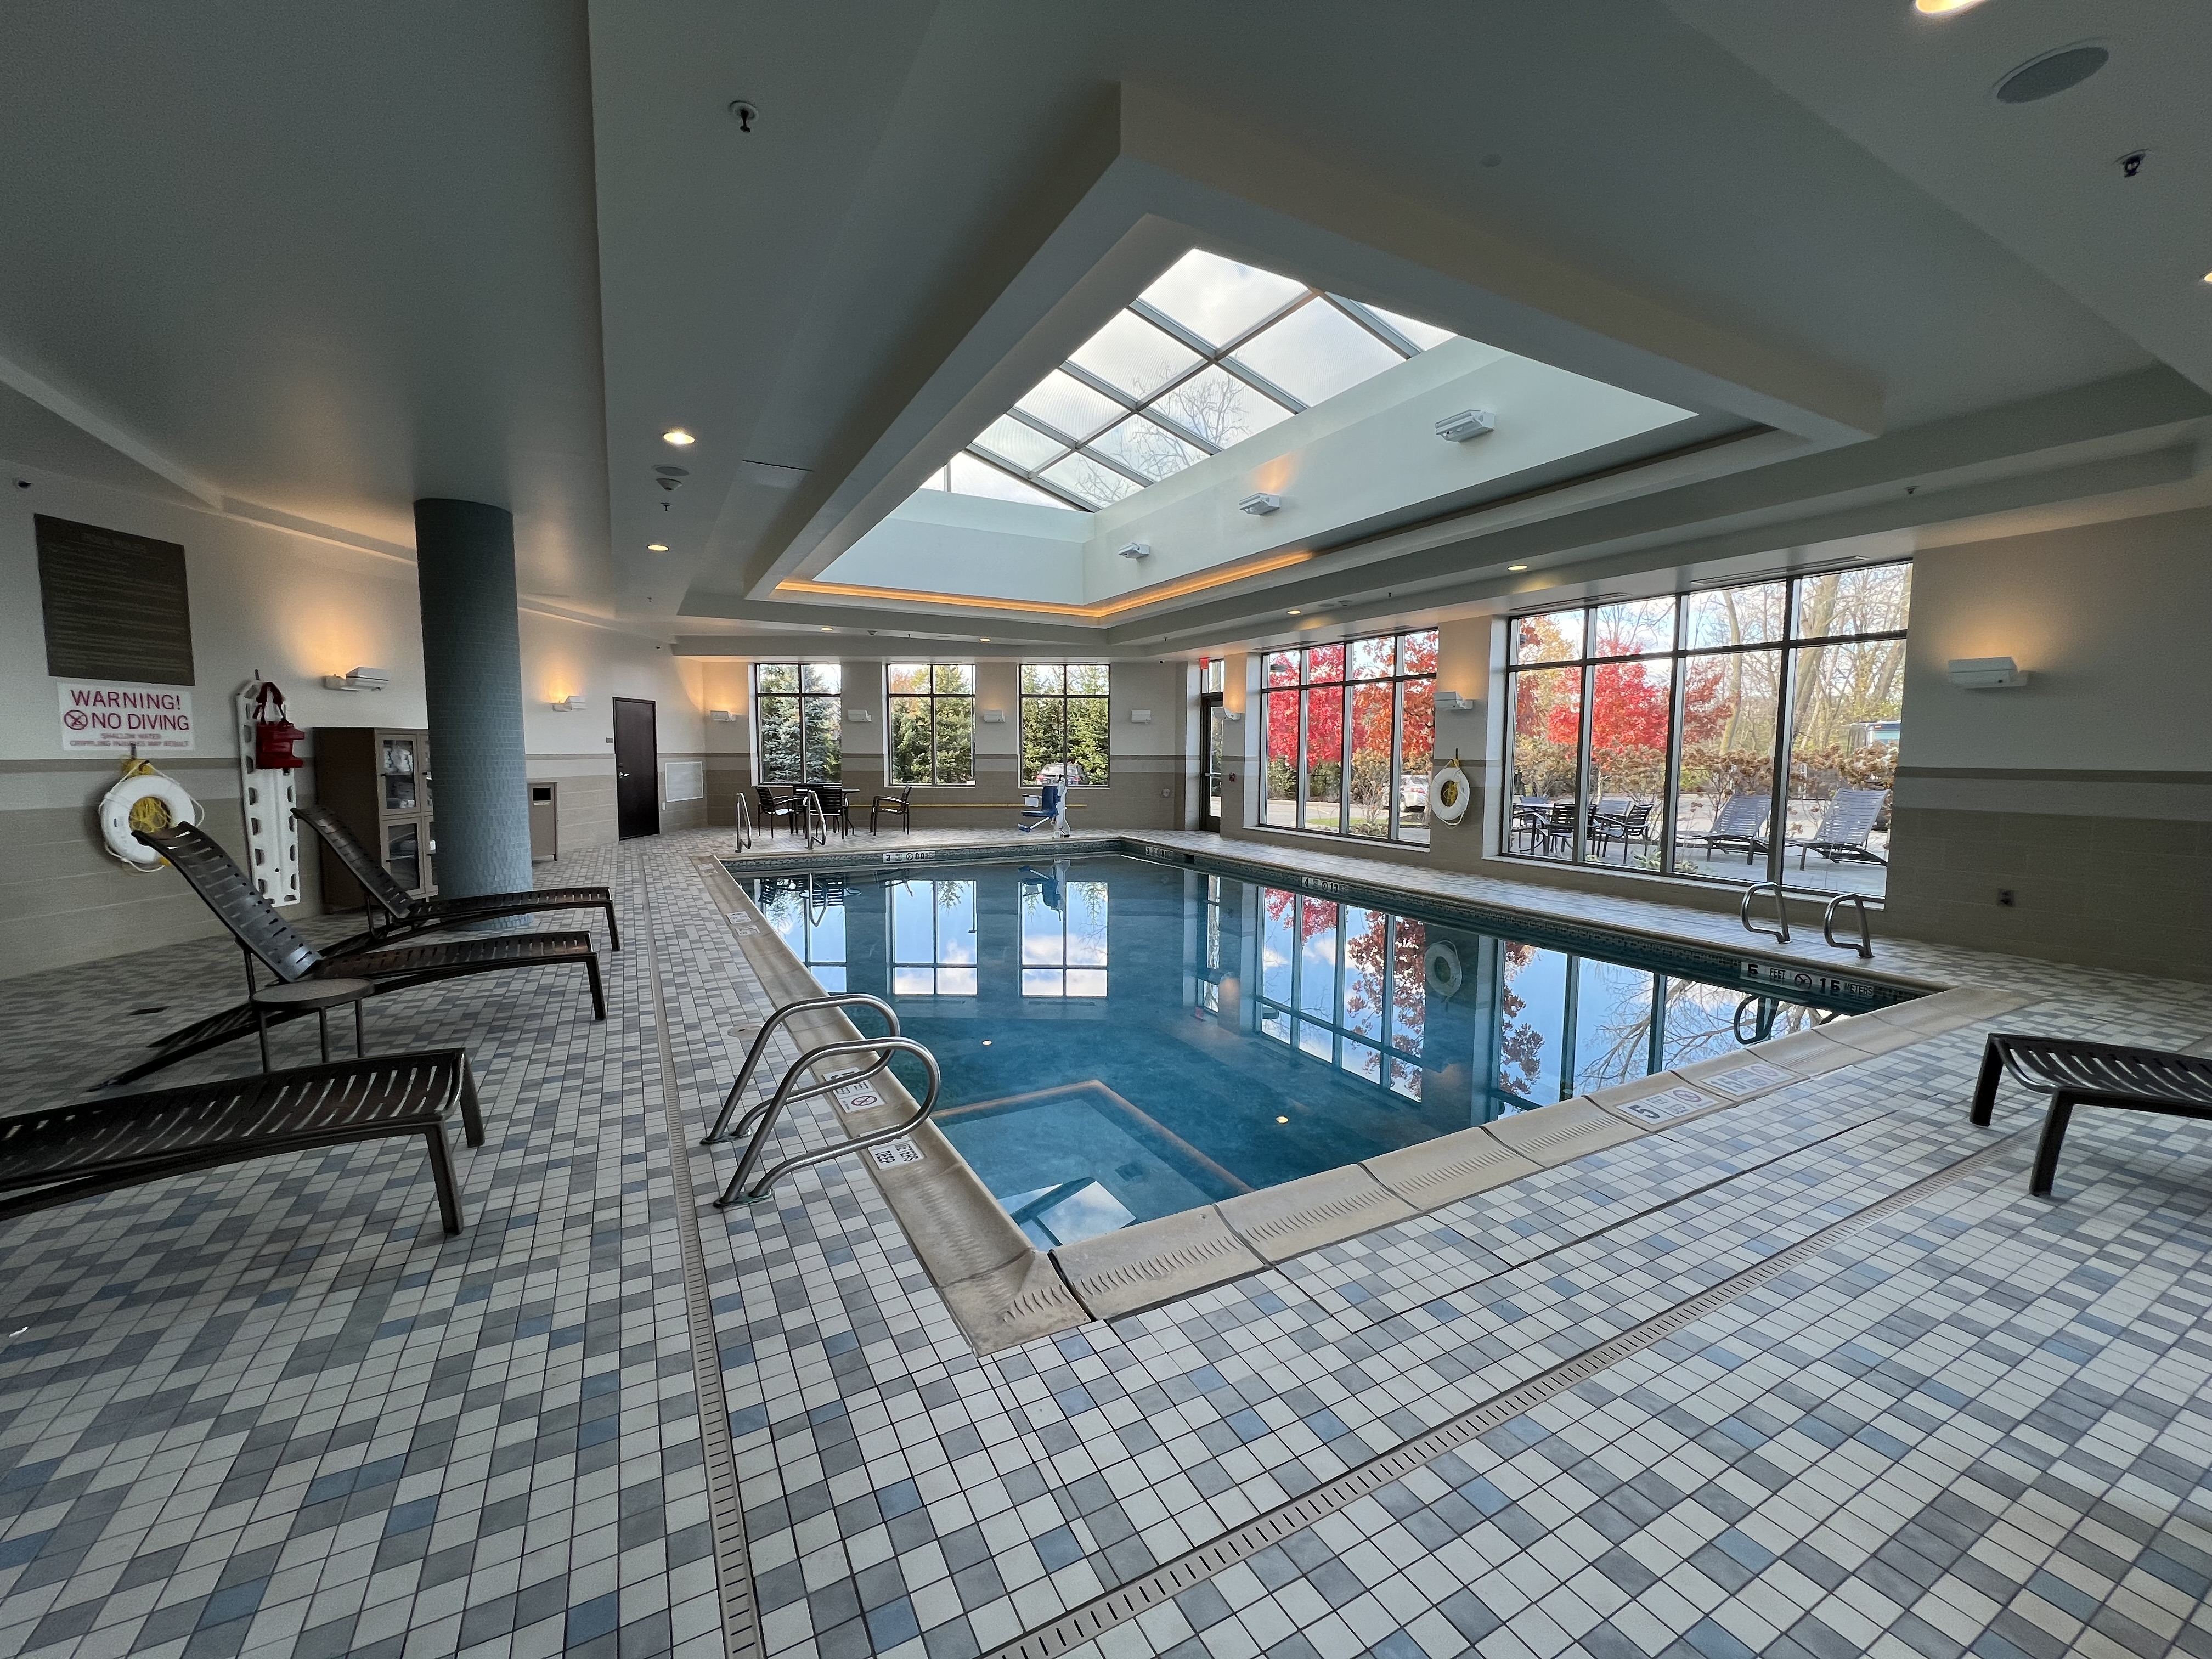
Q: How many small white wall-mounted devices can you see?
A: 12